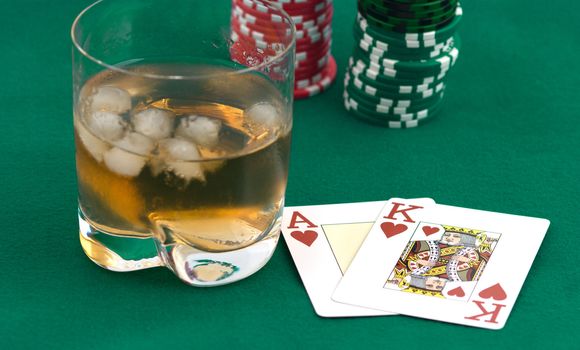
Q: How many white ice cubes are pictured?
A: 7